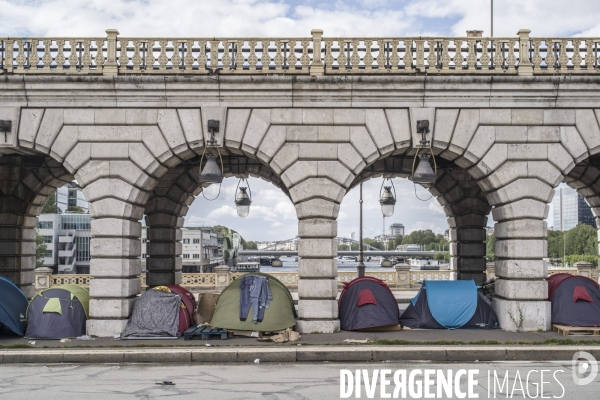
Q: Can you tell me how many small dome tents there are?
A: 7